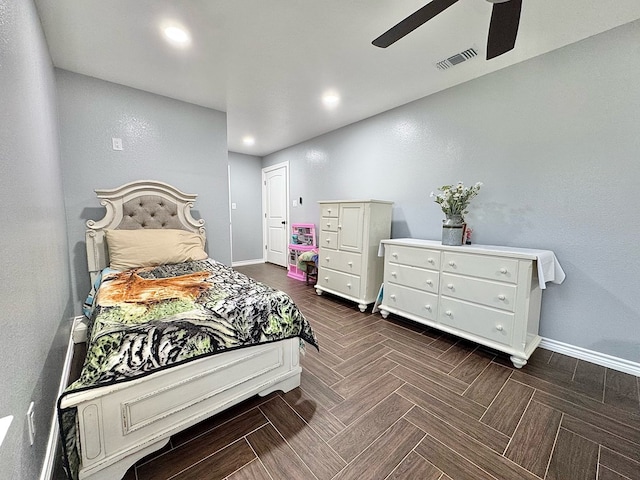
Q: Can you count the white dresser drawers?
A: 11